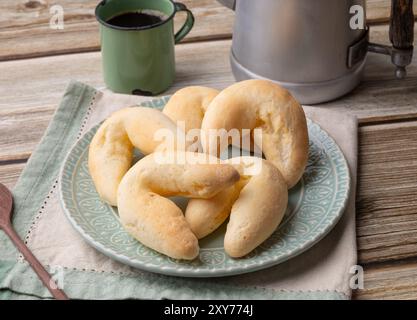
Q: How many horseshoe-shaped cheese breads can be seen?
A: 5